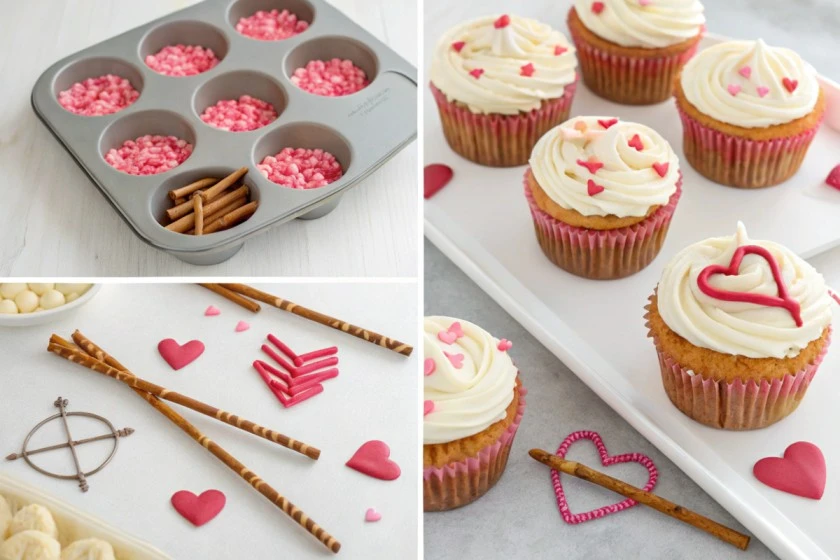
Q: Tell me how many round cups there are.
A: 8